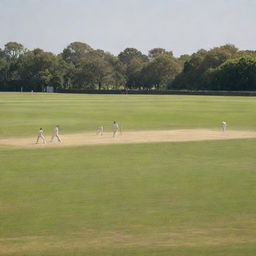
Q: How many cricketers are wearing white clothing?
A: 5